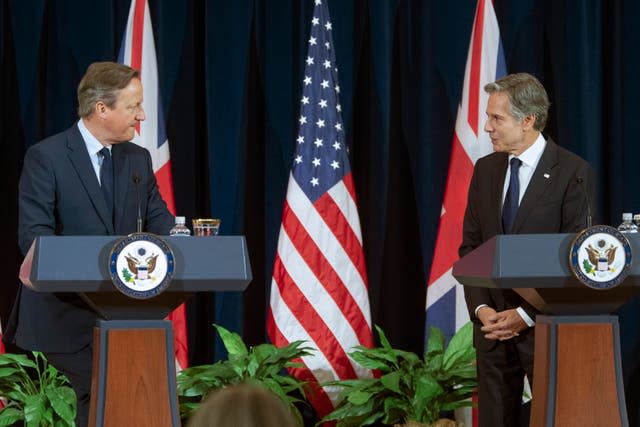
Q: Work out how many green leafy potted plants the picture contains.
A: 3